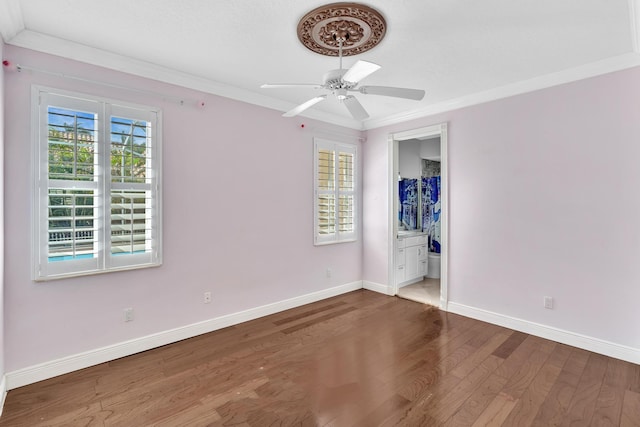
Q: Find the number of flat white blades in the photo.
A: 5